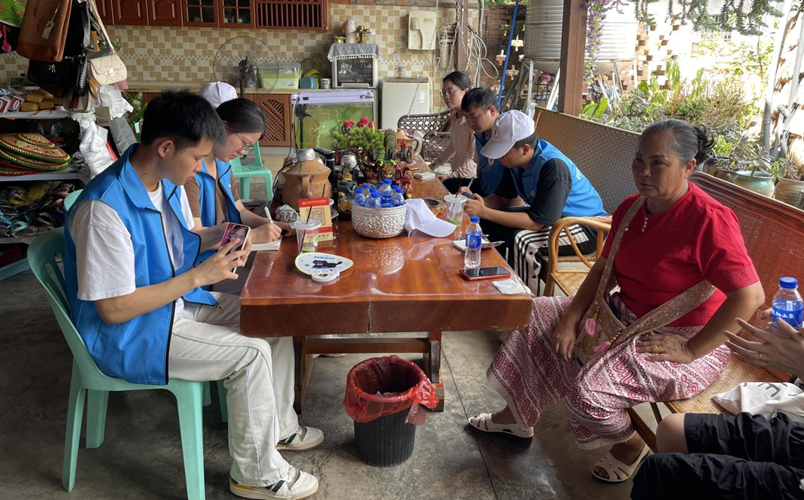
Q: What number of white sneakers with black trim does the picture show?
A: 2